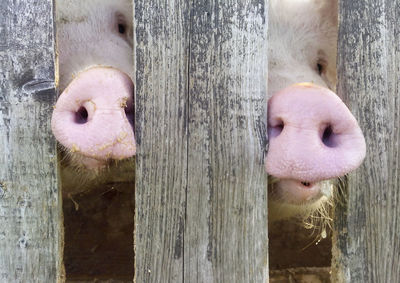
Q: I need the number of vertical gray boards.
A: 3